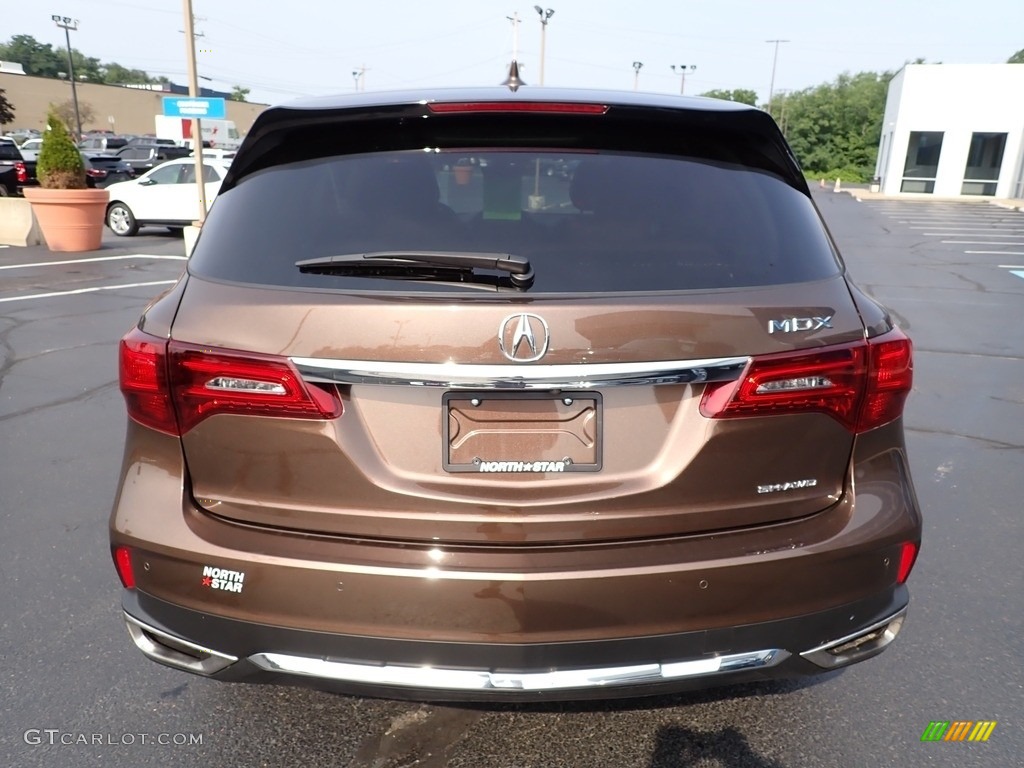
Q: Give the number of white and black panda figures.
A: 0